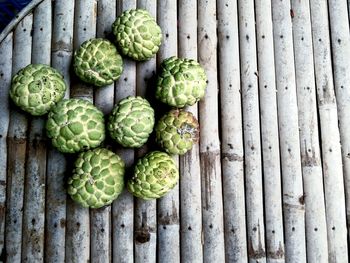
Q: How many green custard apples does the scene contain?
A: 9